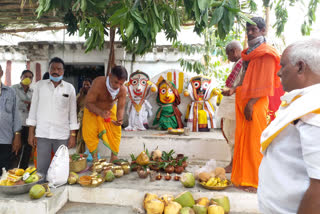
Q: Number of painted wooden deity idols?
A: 3